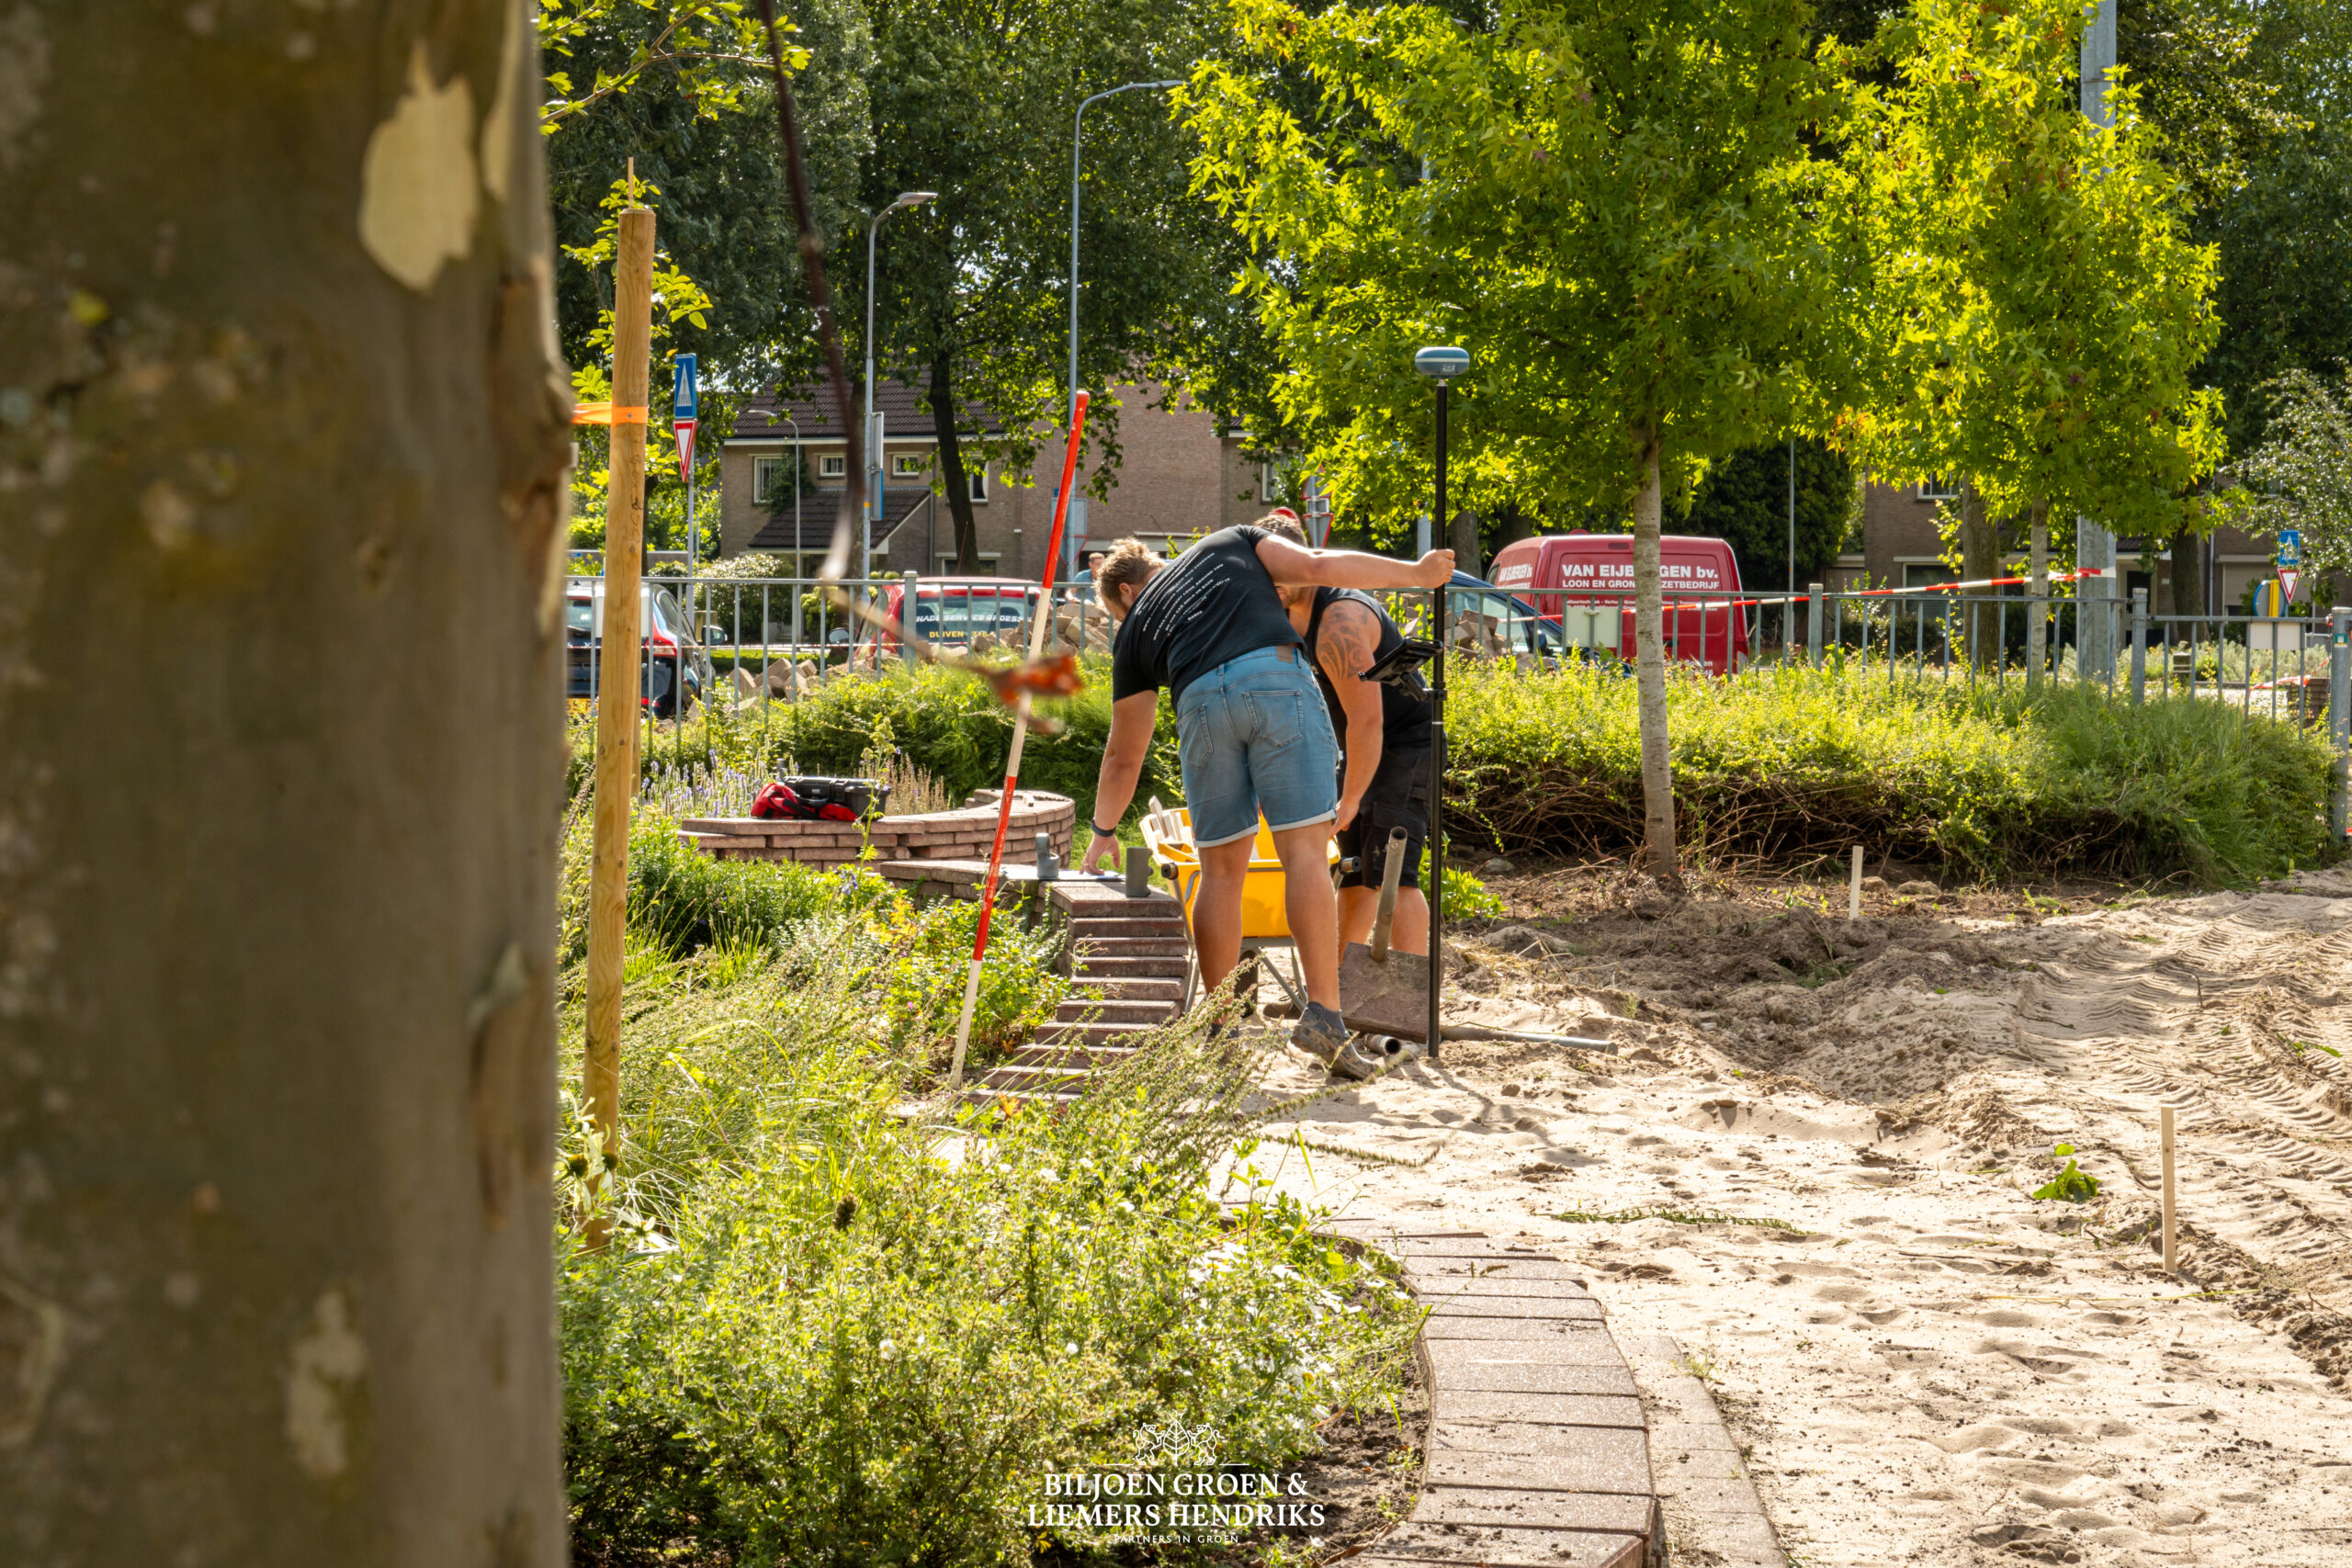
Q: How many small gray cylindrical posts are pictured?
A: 2